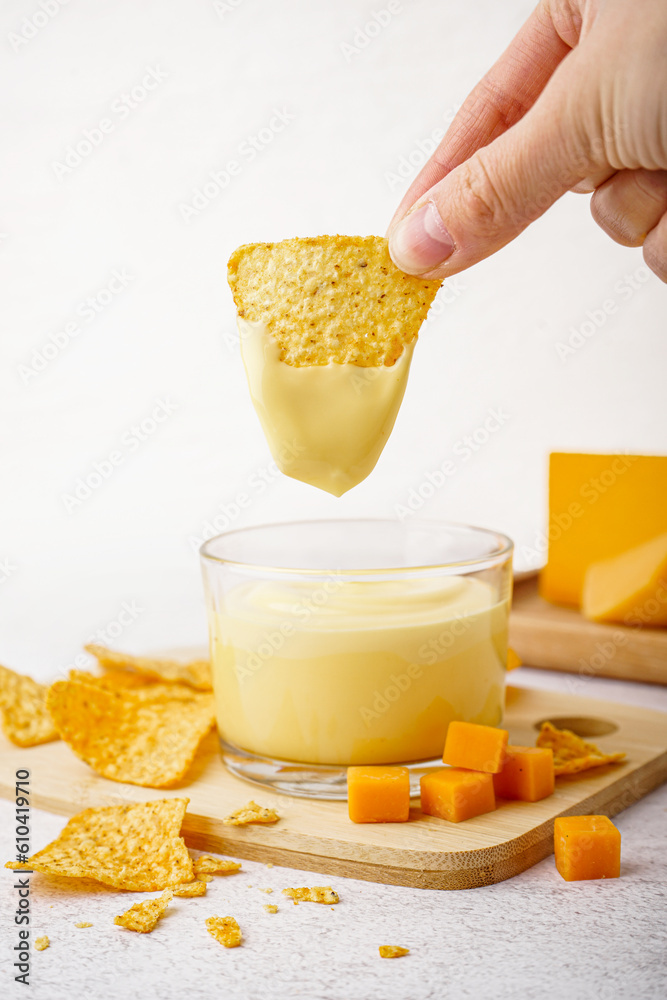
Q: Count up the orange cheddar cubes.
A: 5